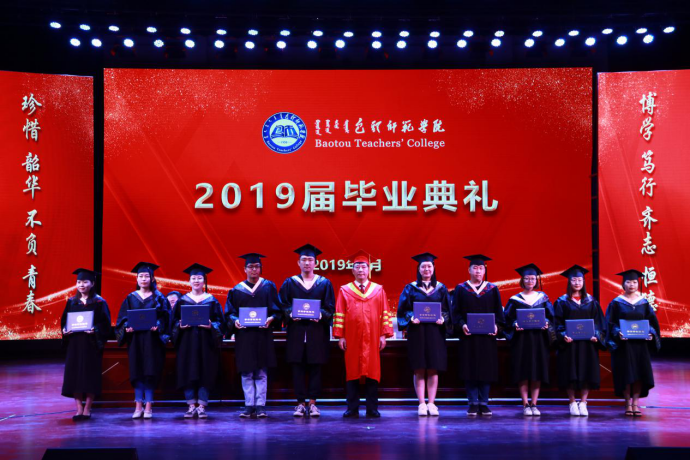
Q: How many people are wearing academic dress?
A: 11